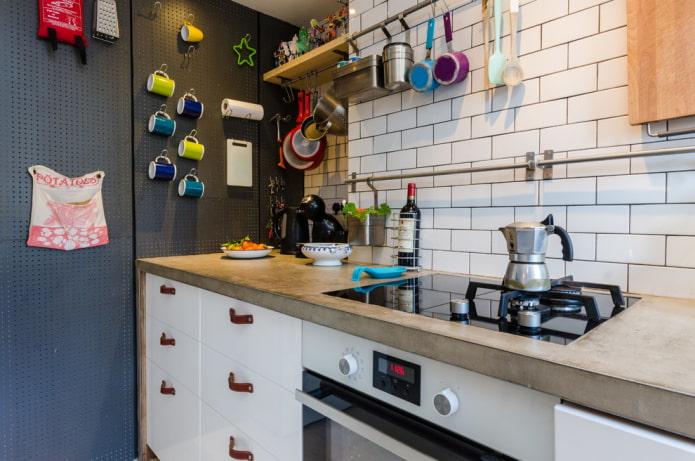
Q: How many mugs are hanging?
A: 7